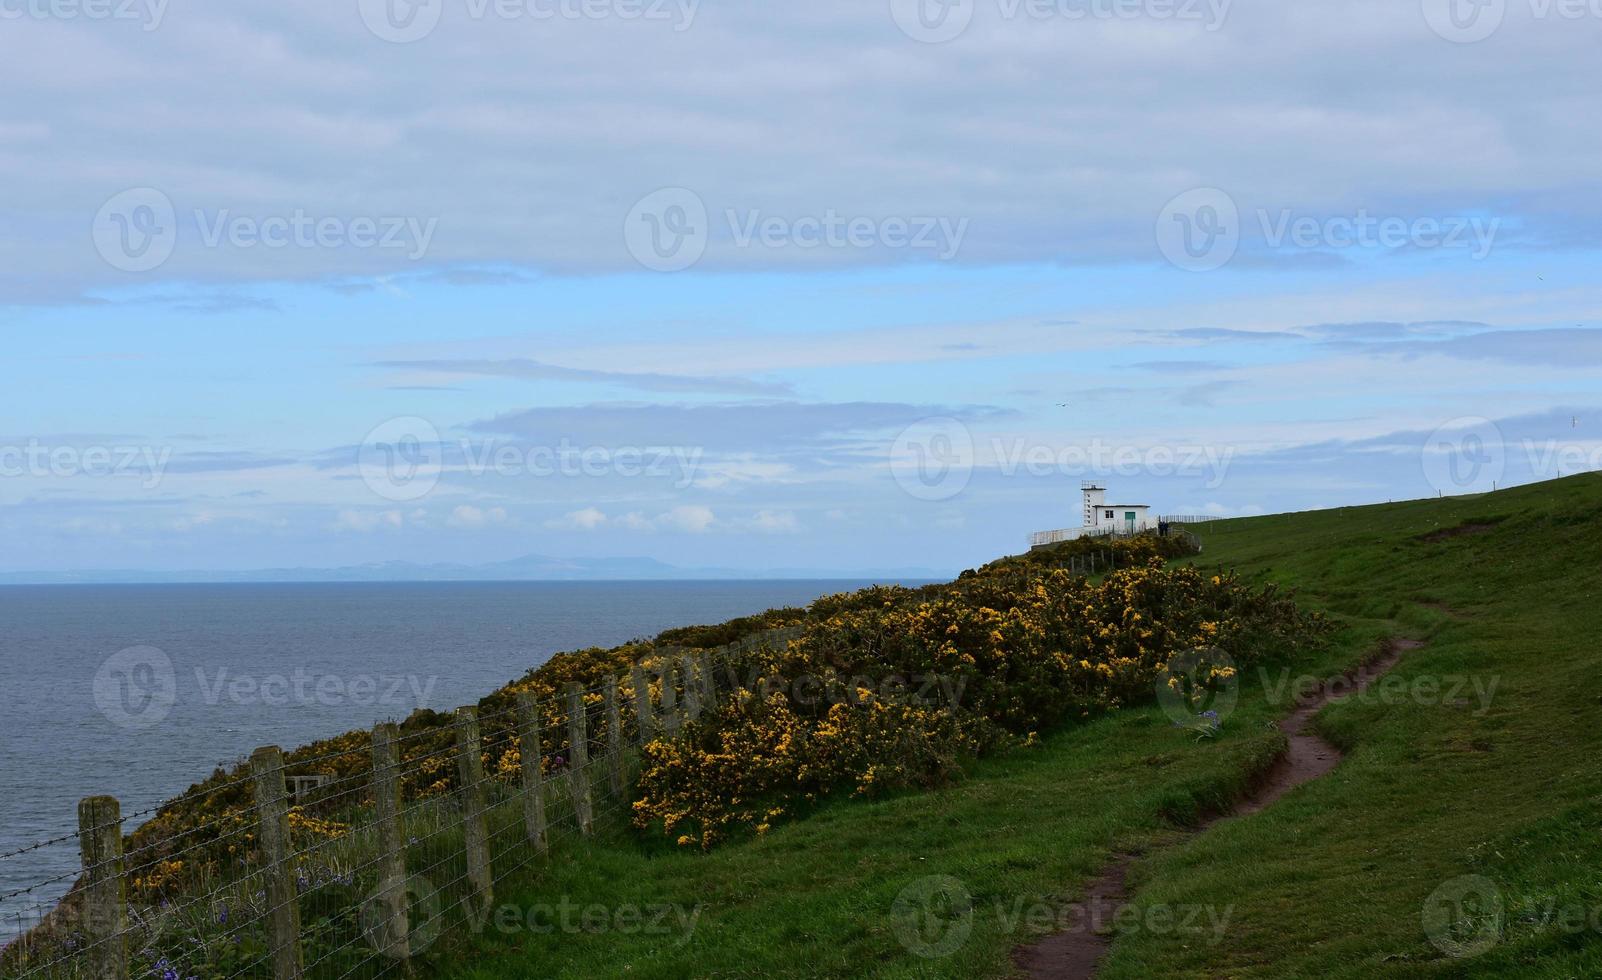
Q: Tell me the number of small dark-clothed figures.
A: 2